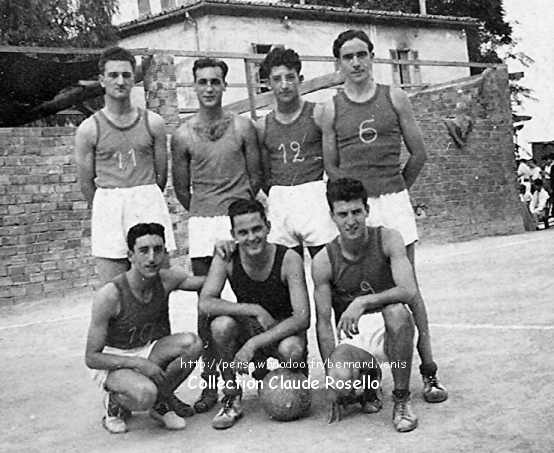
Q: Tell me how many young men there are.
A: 7